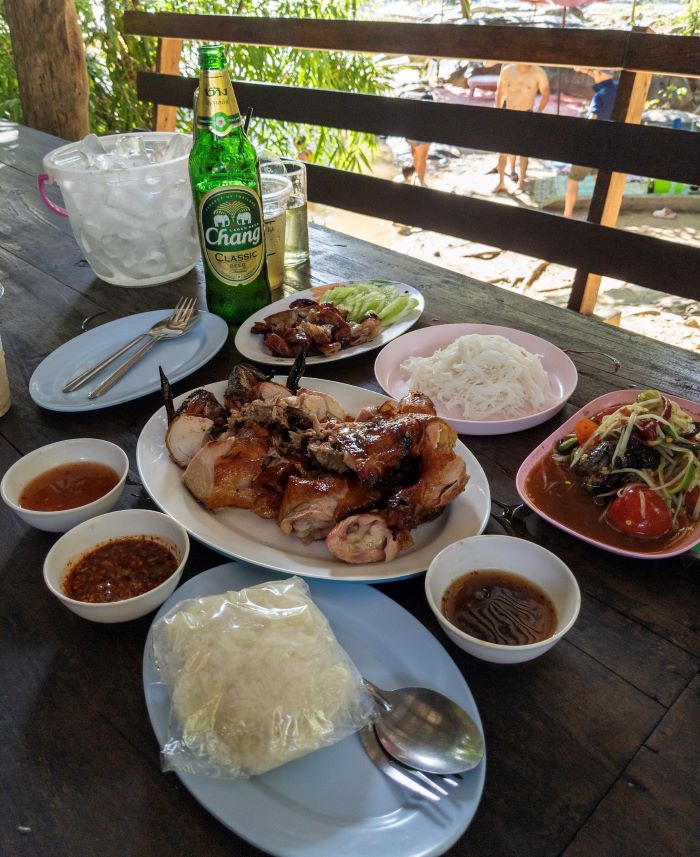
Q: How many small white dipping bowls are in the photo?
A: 3